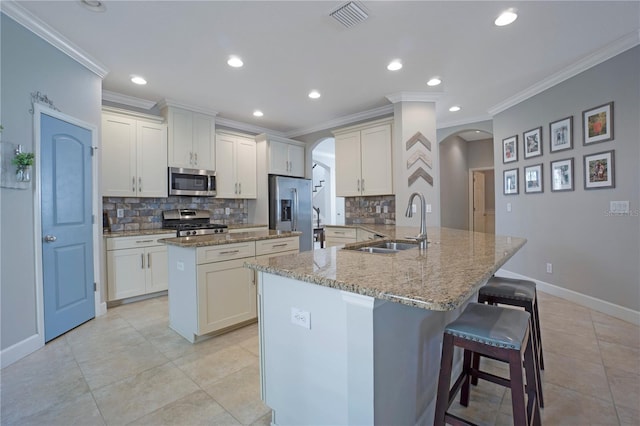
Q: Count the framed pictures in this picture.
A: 8